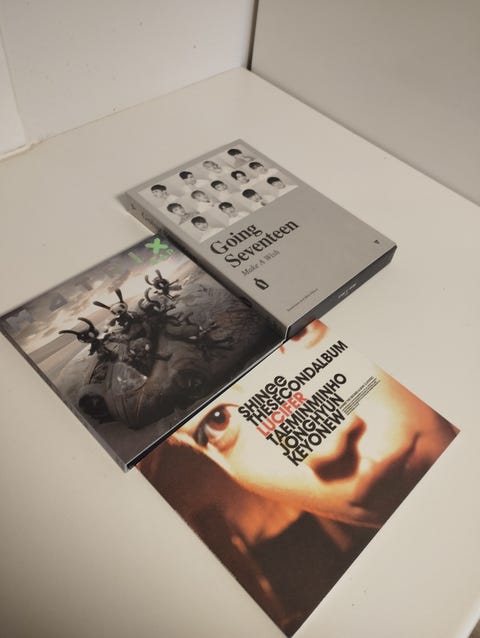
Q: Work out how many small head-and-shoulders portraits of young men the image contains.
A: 13